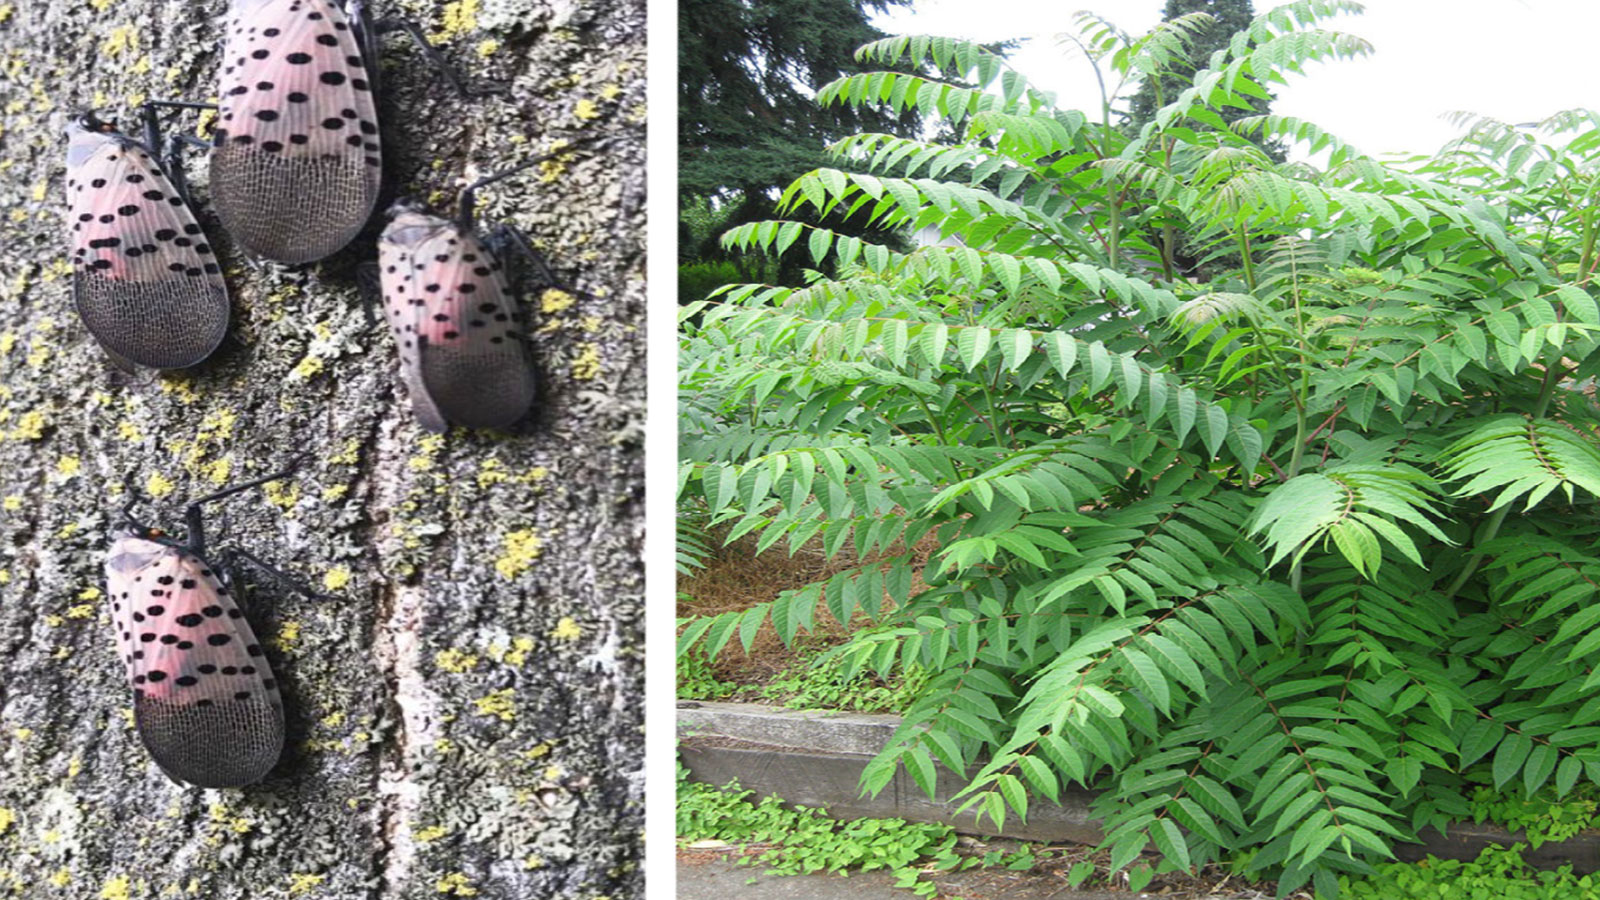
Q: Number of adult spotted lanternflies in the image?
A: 4